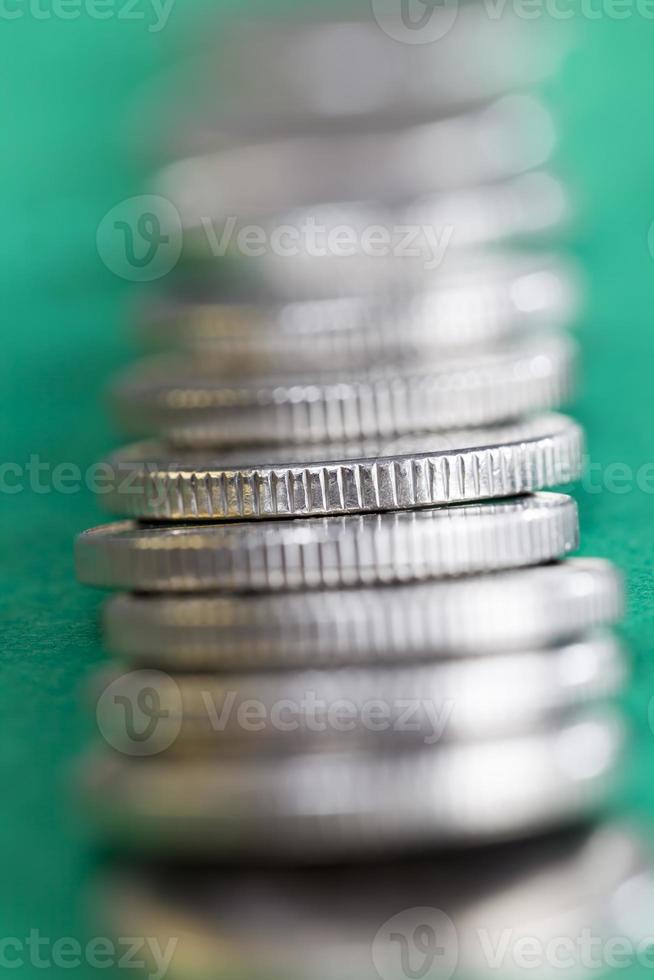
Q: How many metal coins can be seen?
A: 11